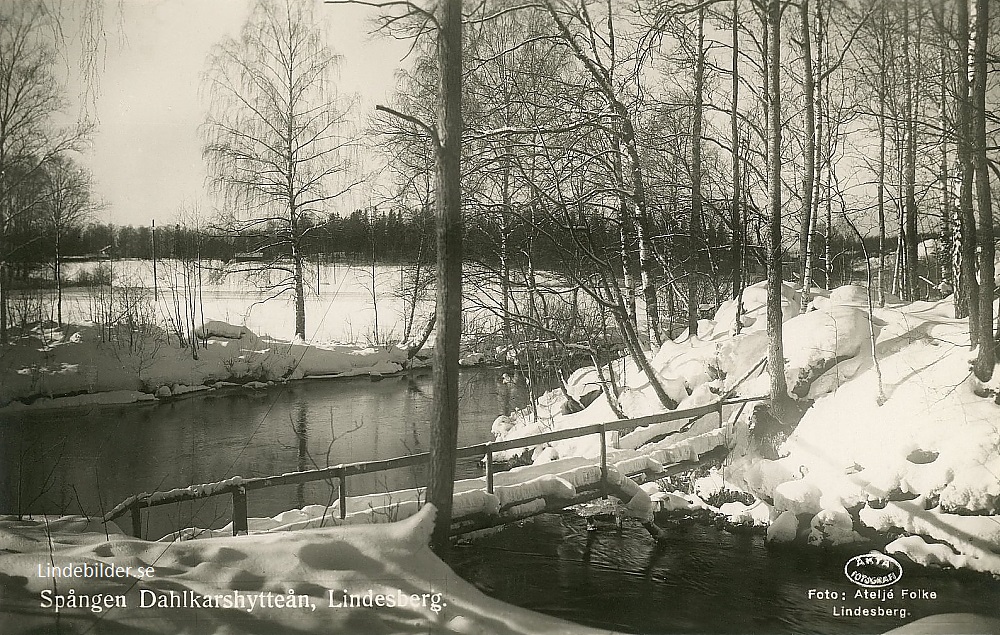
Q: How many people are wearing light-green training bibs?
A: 0